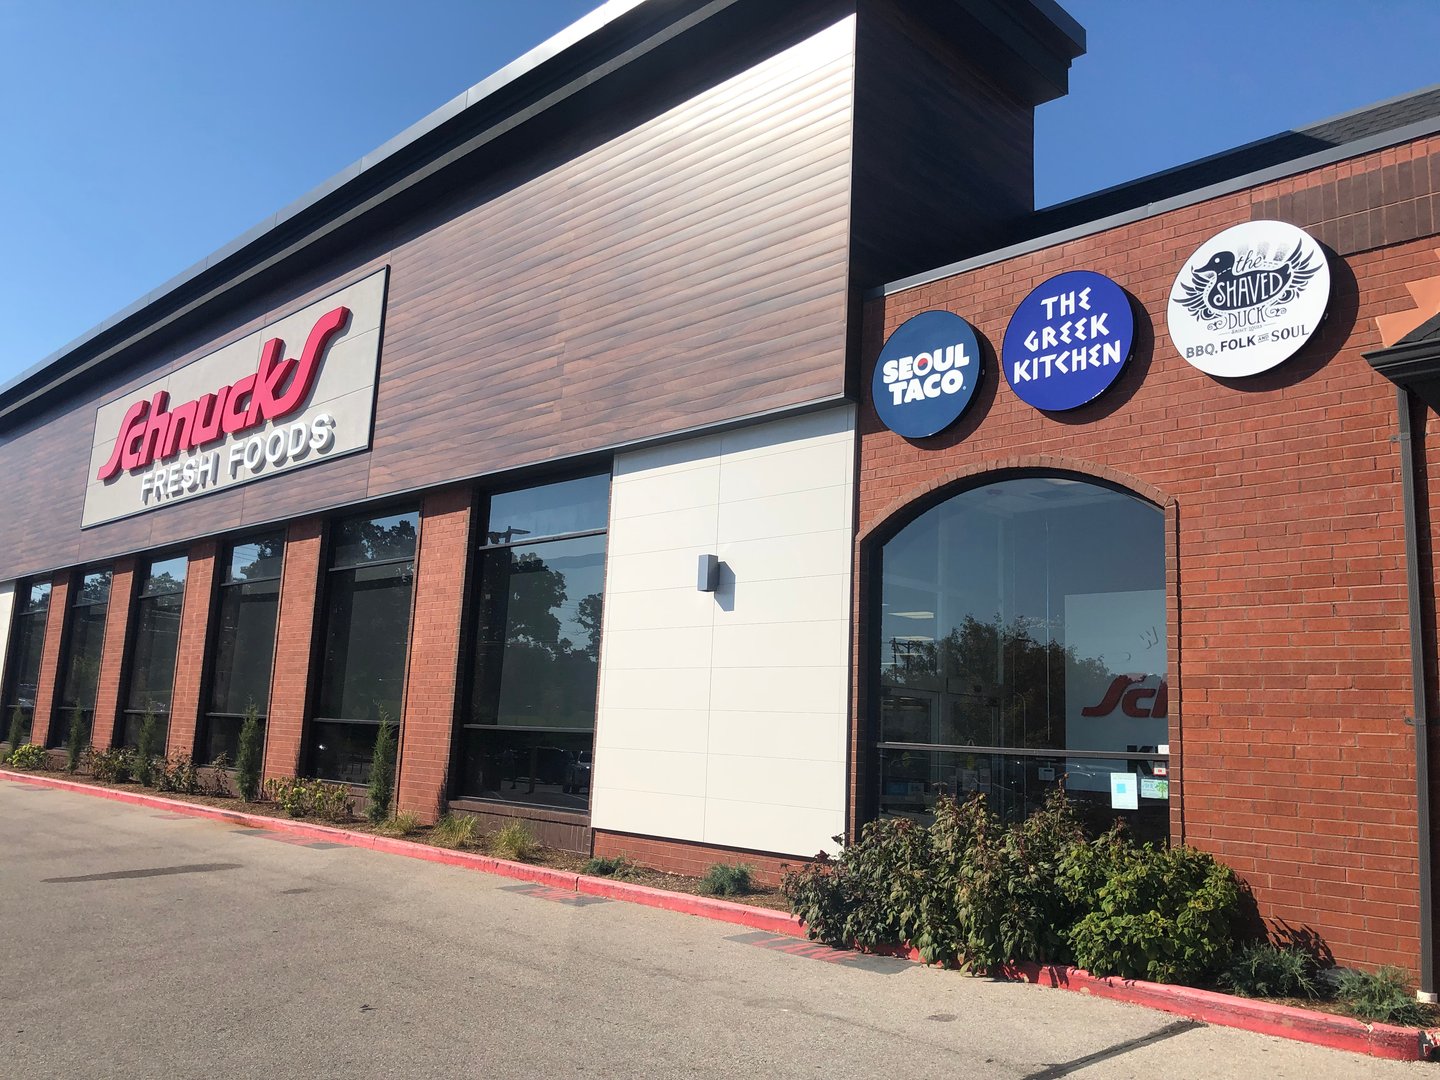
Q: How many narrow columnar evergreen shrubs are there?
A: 5